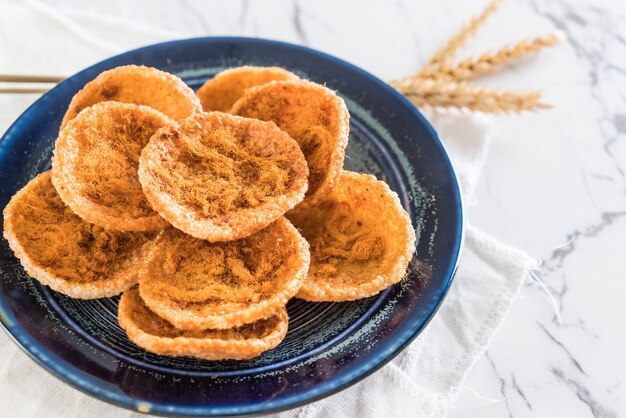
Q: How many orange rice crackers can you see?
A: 9